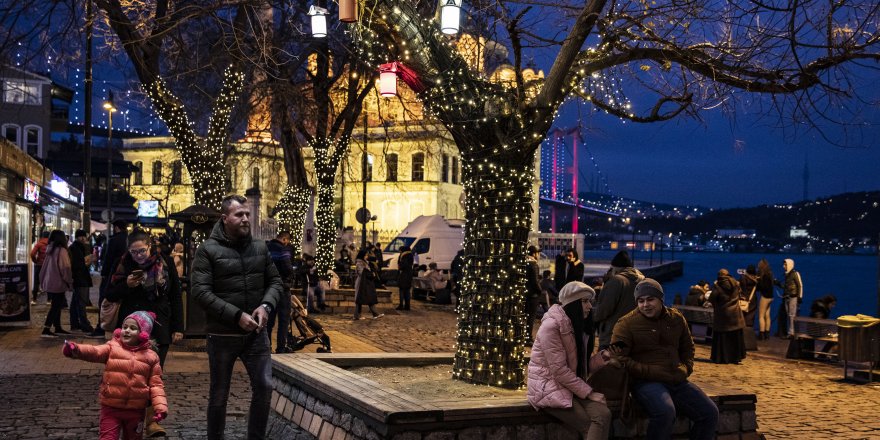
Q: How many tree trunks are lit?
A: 4